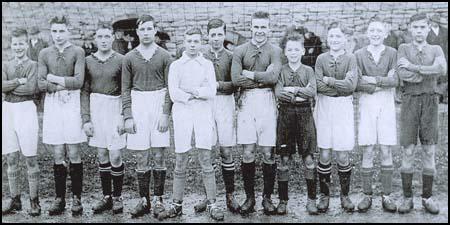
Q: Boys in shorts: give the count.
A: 11